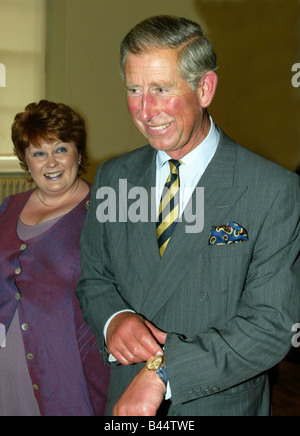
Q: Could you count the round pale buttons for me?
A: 6